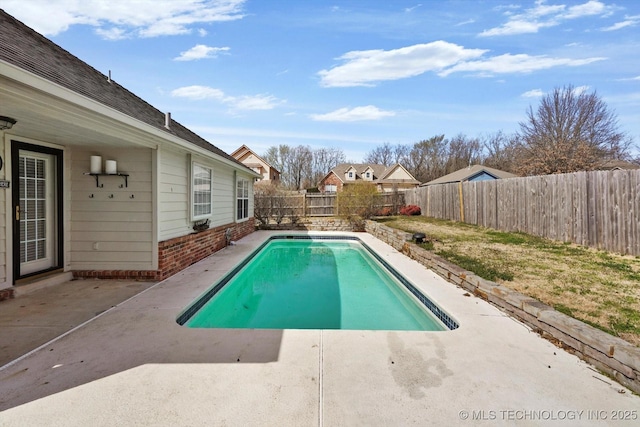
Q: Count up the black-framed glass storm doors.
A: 1